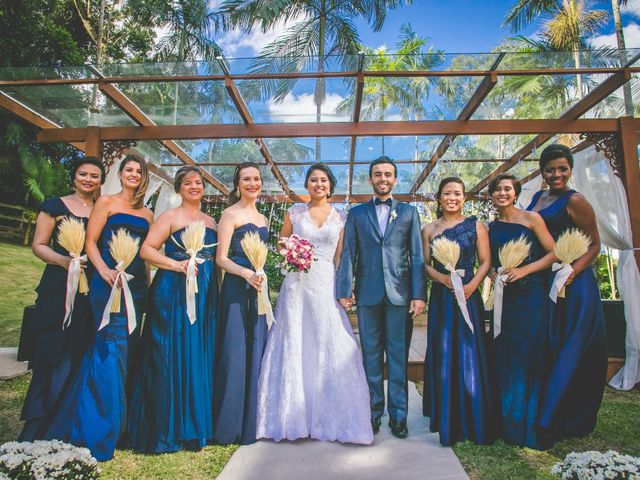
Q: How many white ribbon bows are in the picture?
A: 7